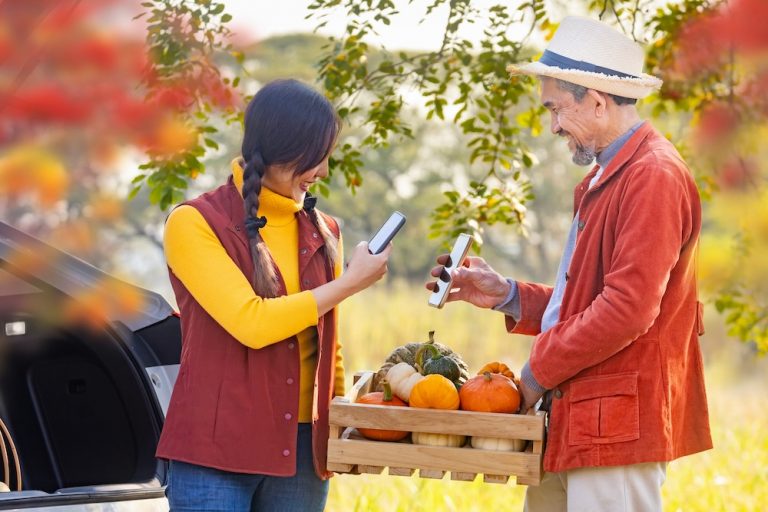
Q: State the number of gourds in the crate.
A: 9